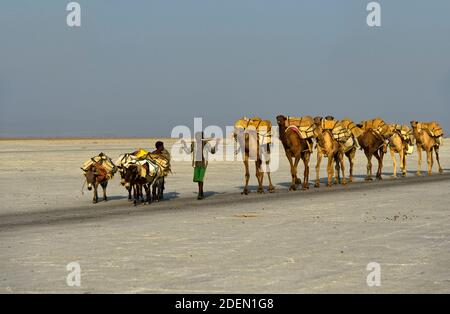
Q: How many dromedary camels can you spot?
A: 7